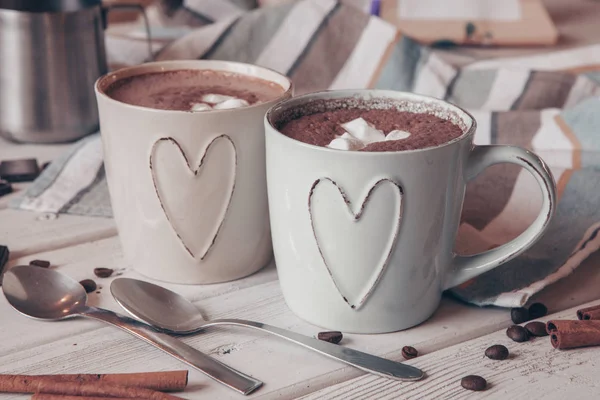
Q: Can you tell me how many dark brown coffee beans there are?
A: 11